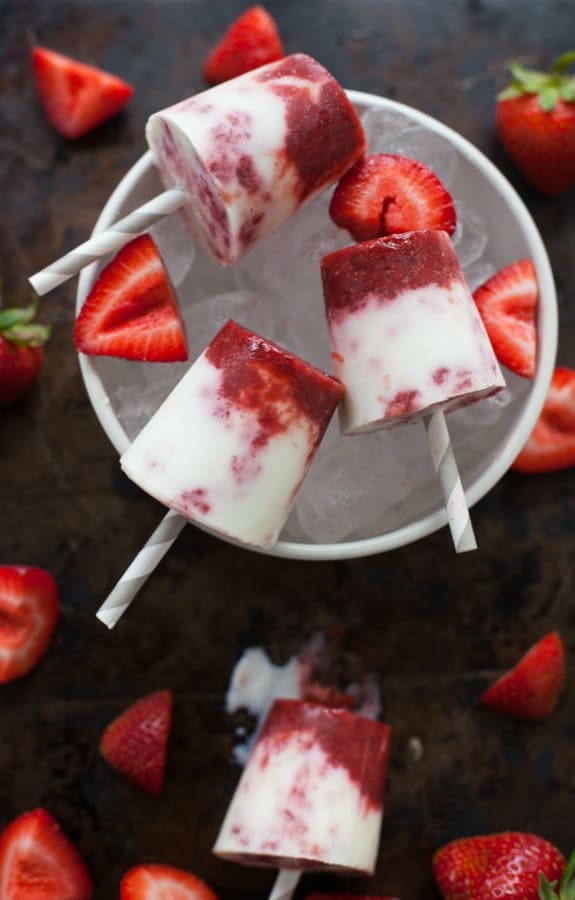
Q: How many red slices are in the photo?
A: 11